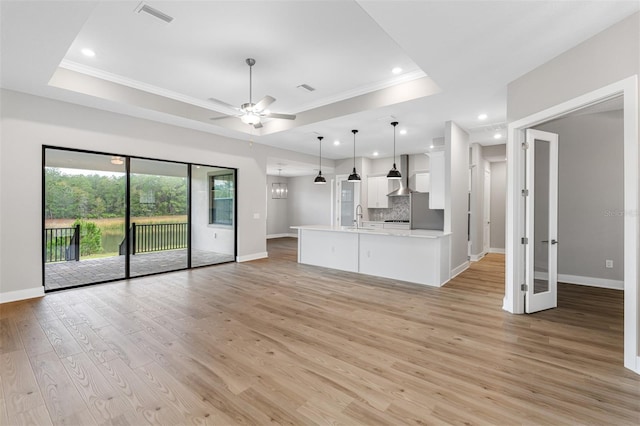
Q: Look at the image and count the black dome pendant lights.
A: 3